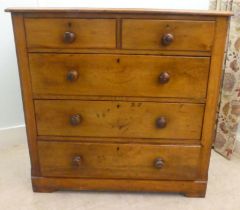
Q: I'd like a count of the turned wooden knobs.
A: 8